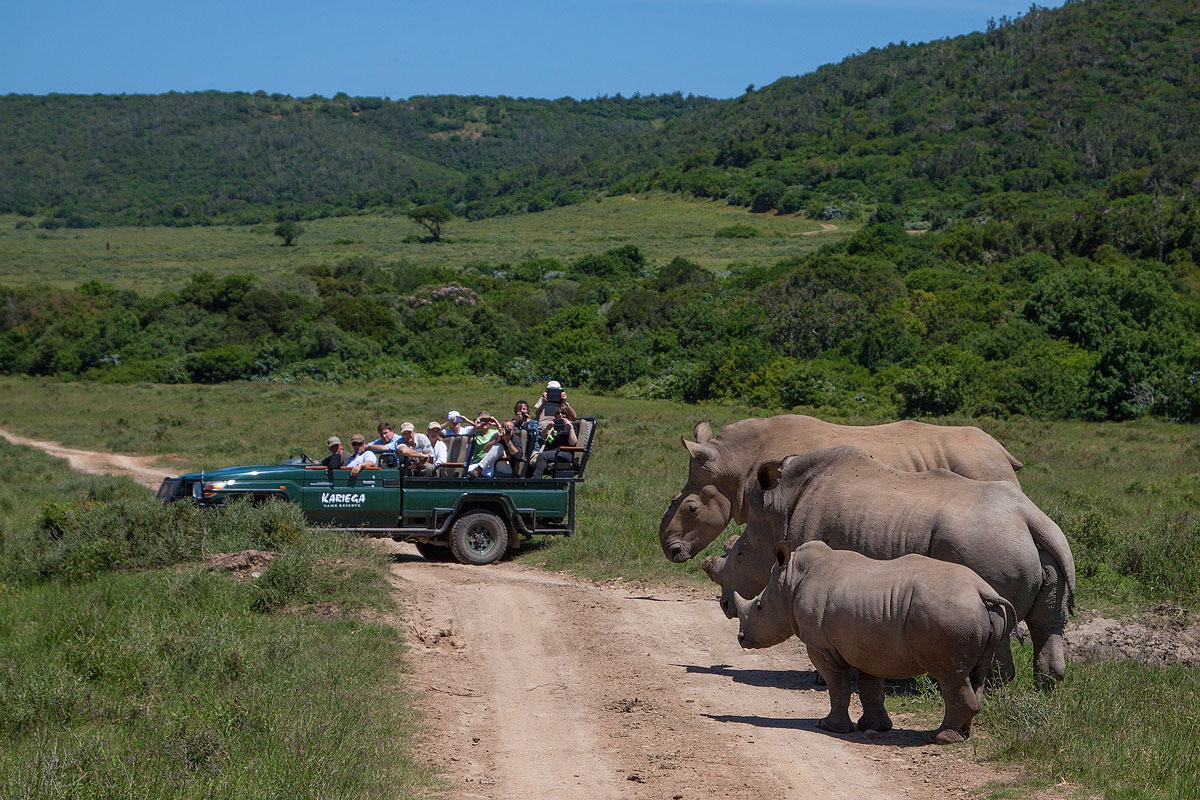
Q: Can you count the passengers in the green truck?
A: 11